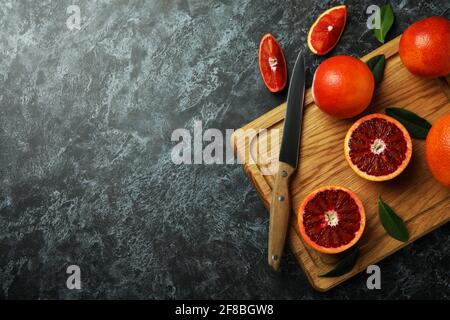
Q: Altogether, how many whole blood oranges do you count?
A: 3